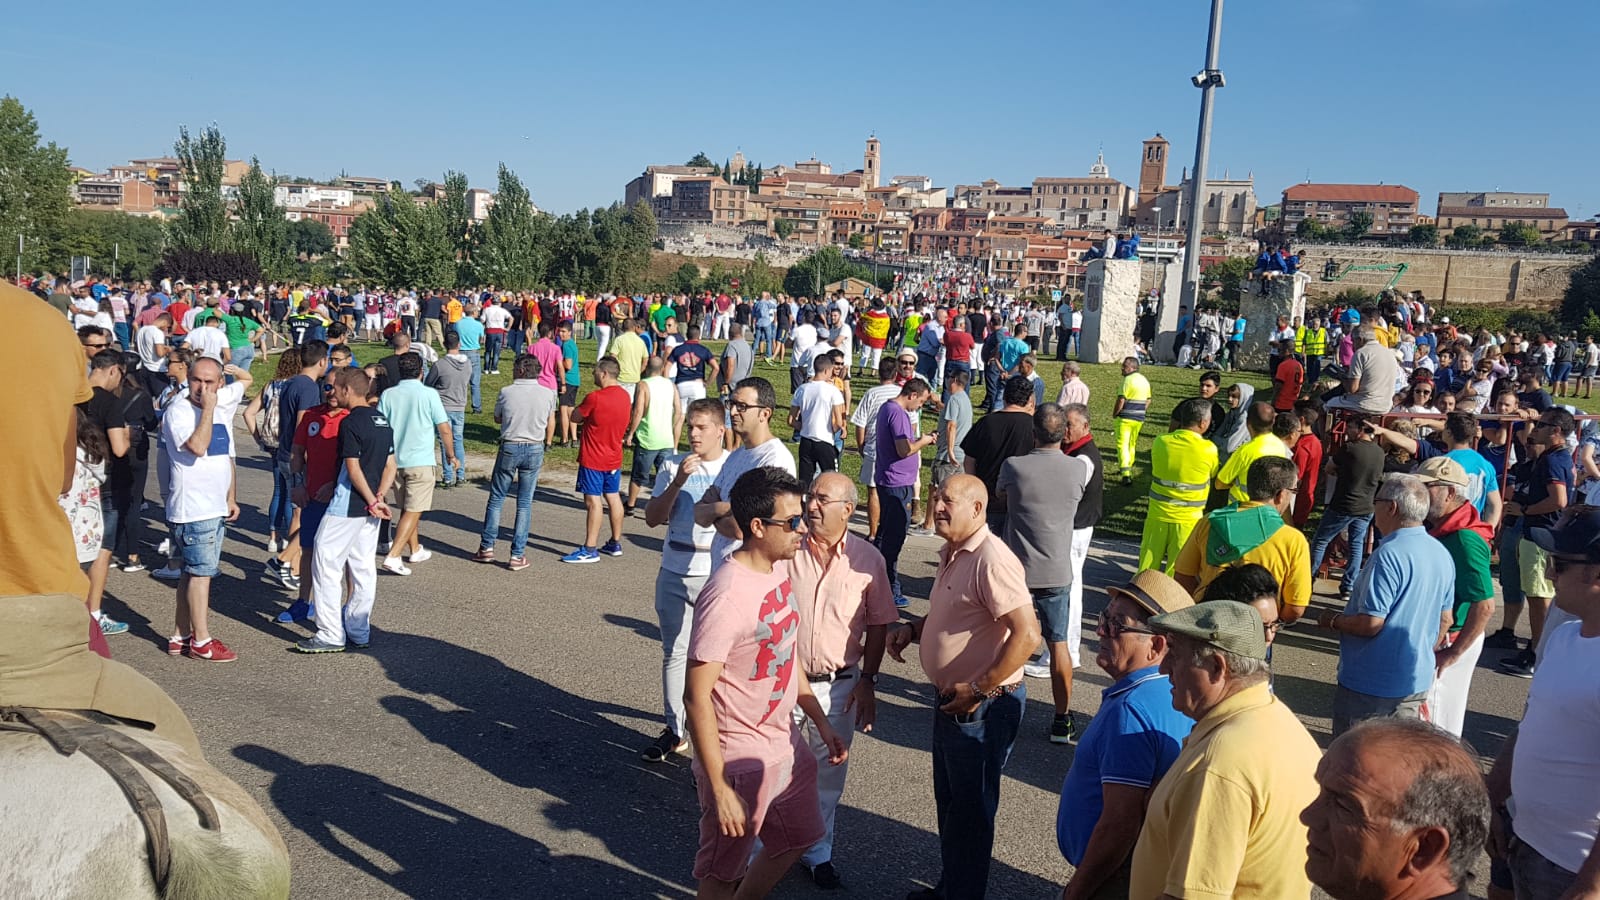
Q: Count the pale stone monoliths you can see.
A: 3